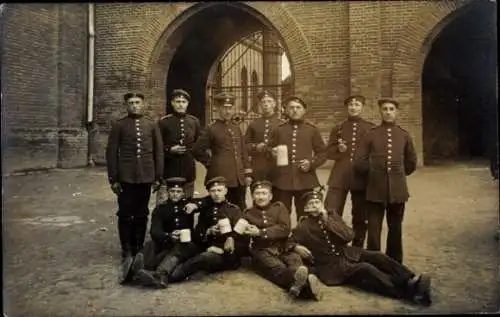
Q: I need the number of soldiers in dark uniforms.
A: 11